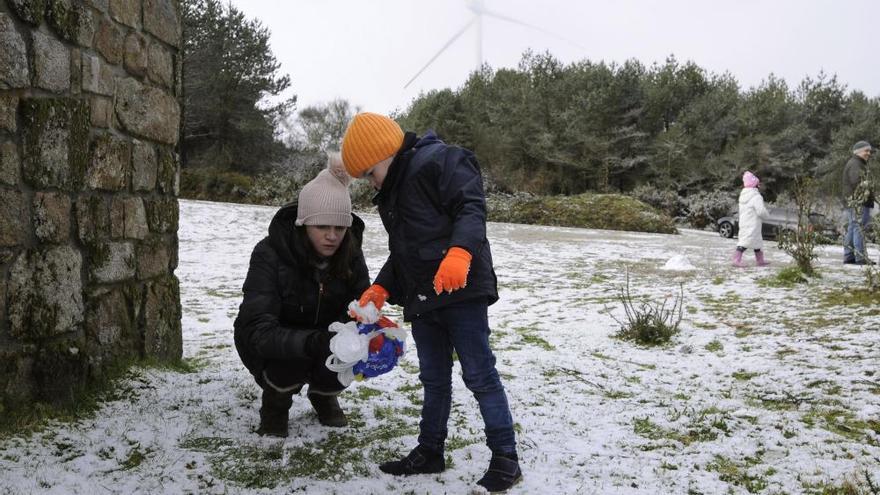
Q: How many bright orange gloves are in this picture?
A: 2